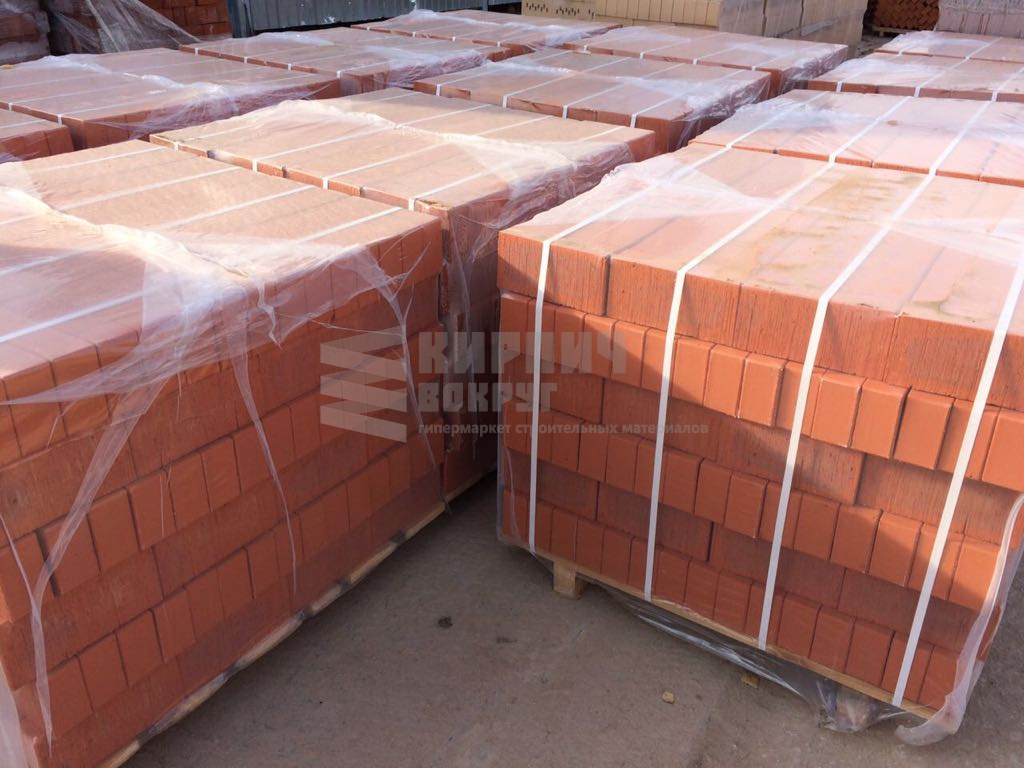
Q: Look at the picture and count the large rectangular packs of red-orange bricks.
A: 12